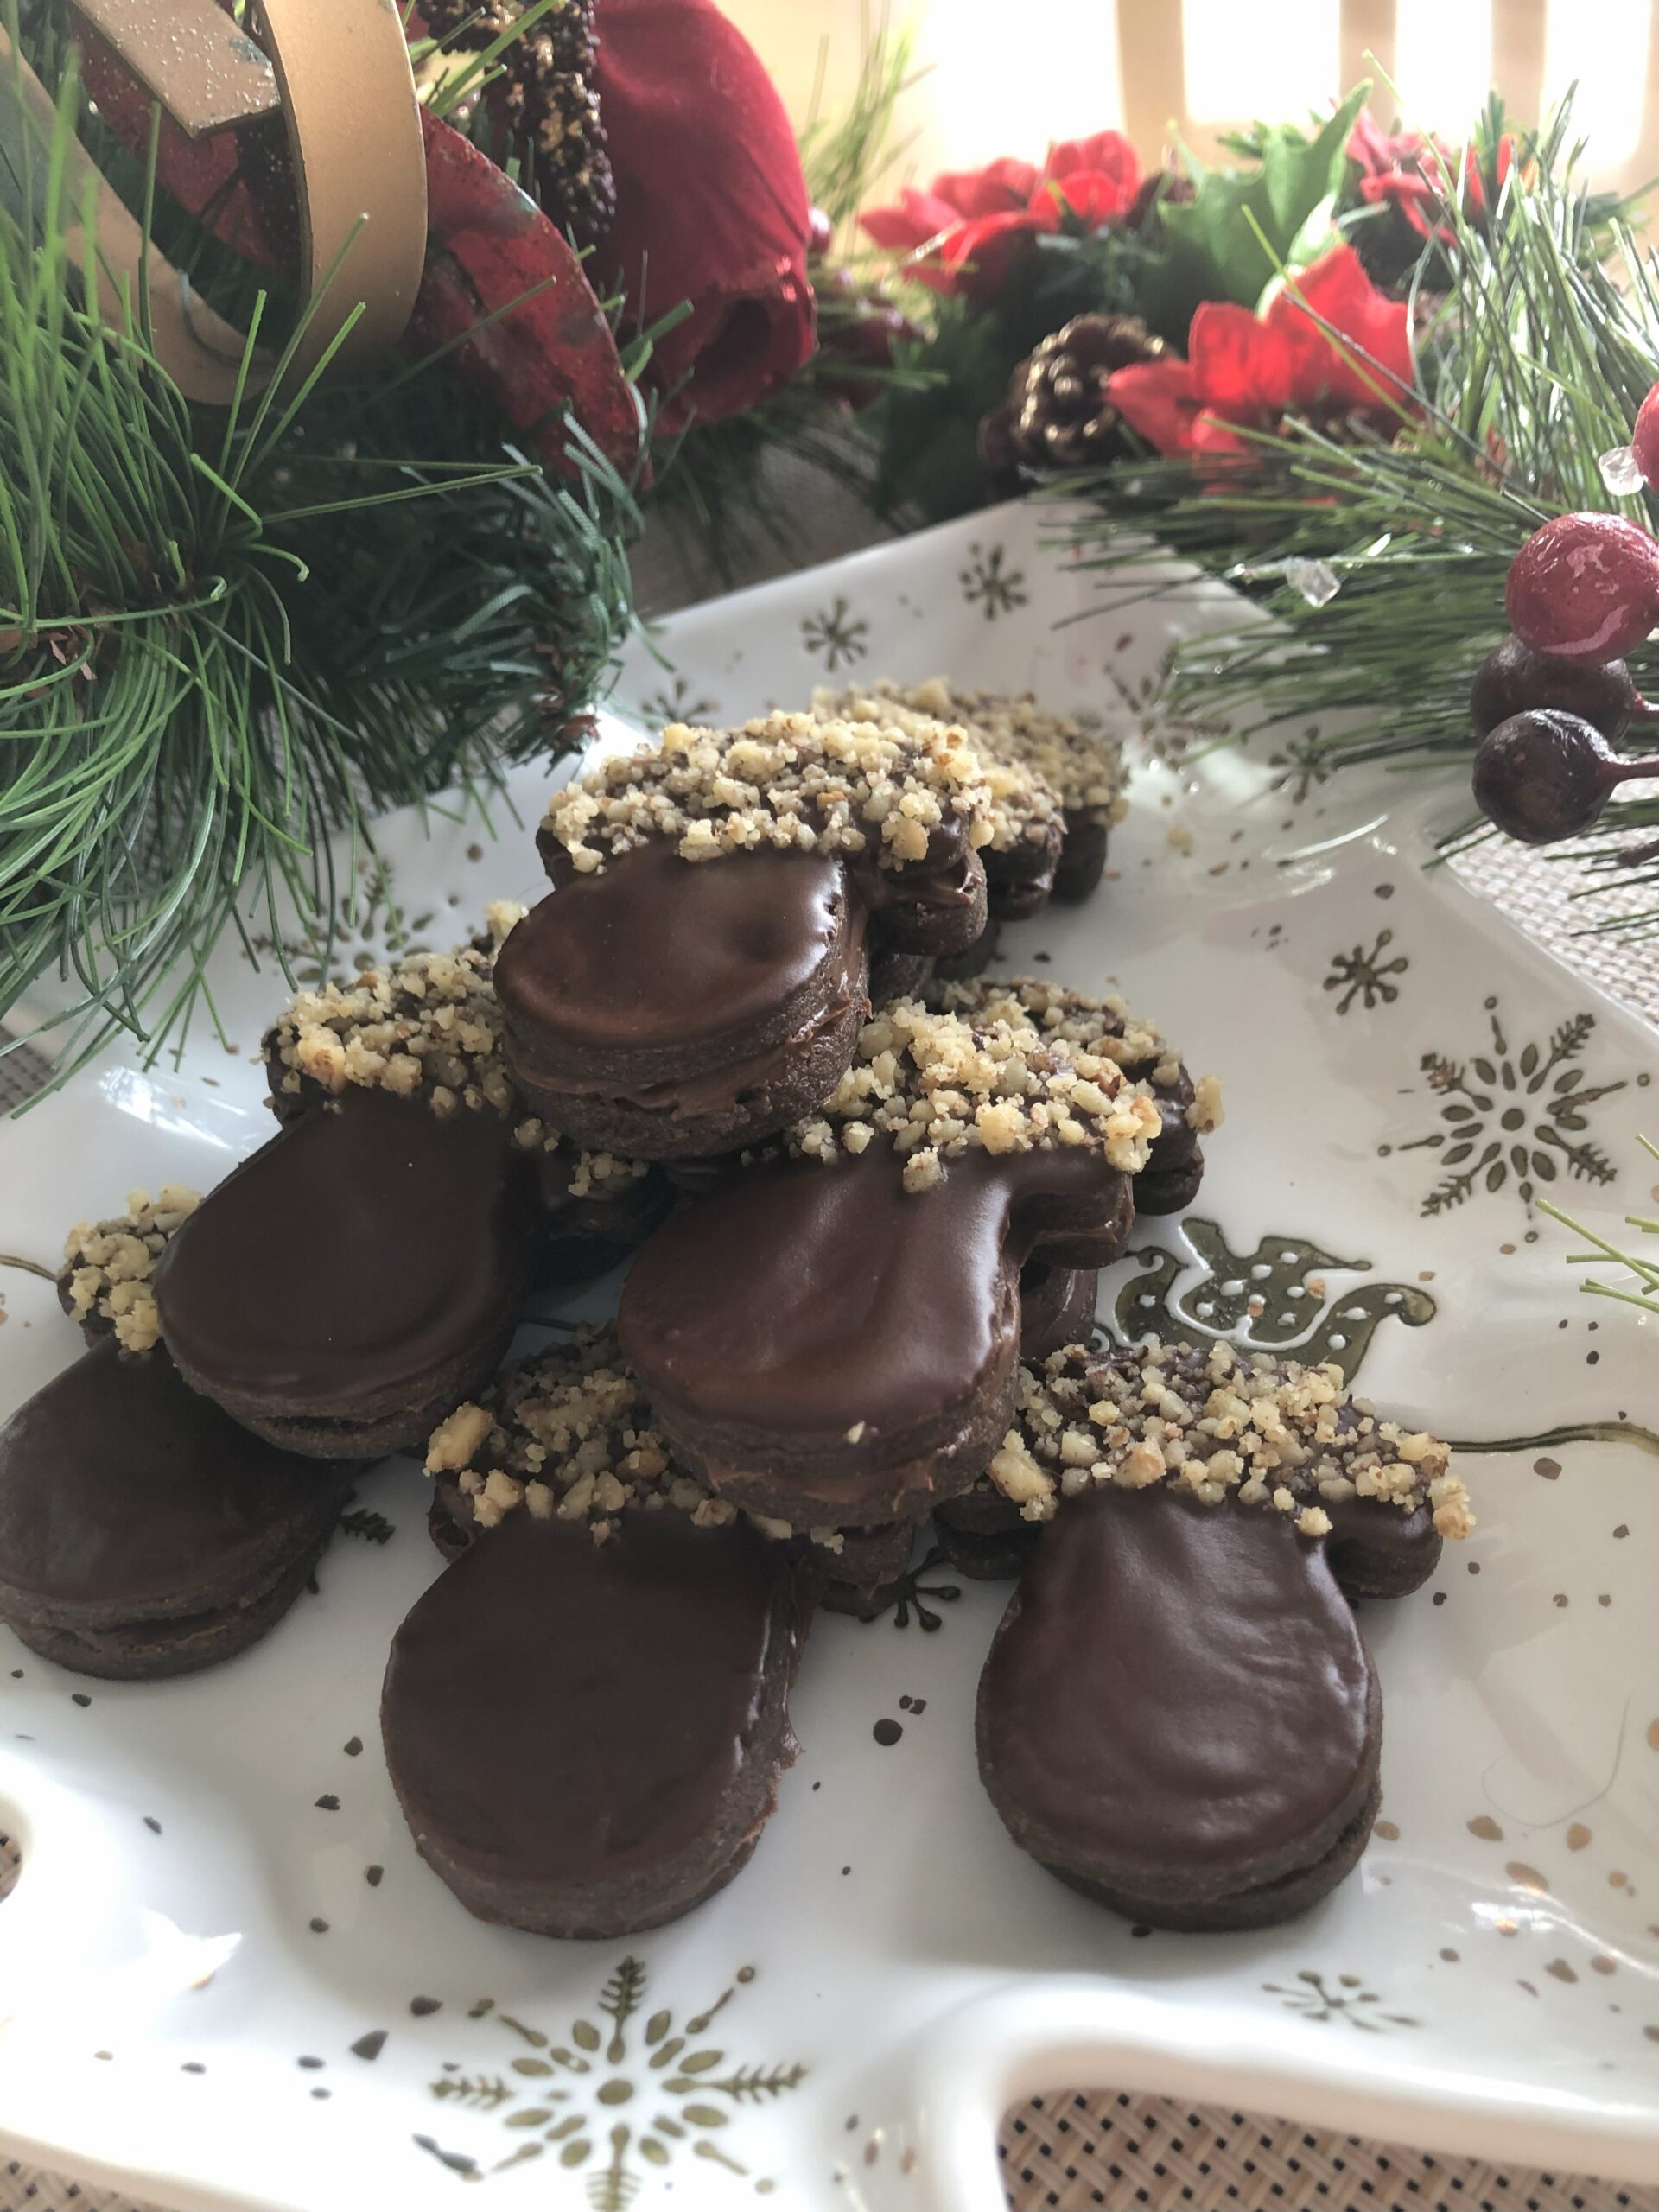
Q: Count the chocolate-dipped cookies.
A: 9